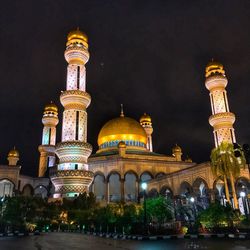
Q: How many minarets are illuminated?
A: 4